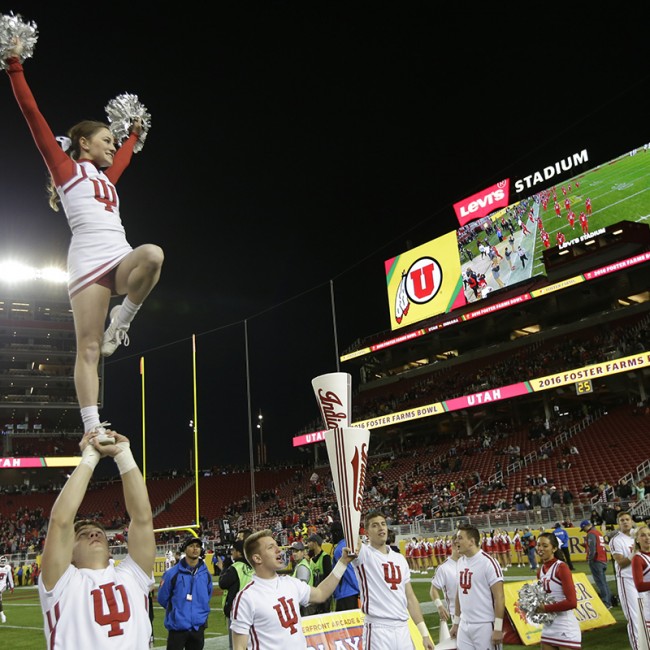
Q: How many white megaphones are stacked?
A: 2